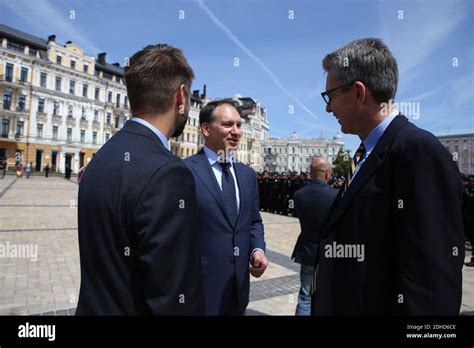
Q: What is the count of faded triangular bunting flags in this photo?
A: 0